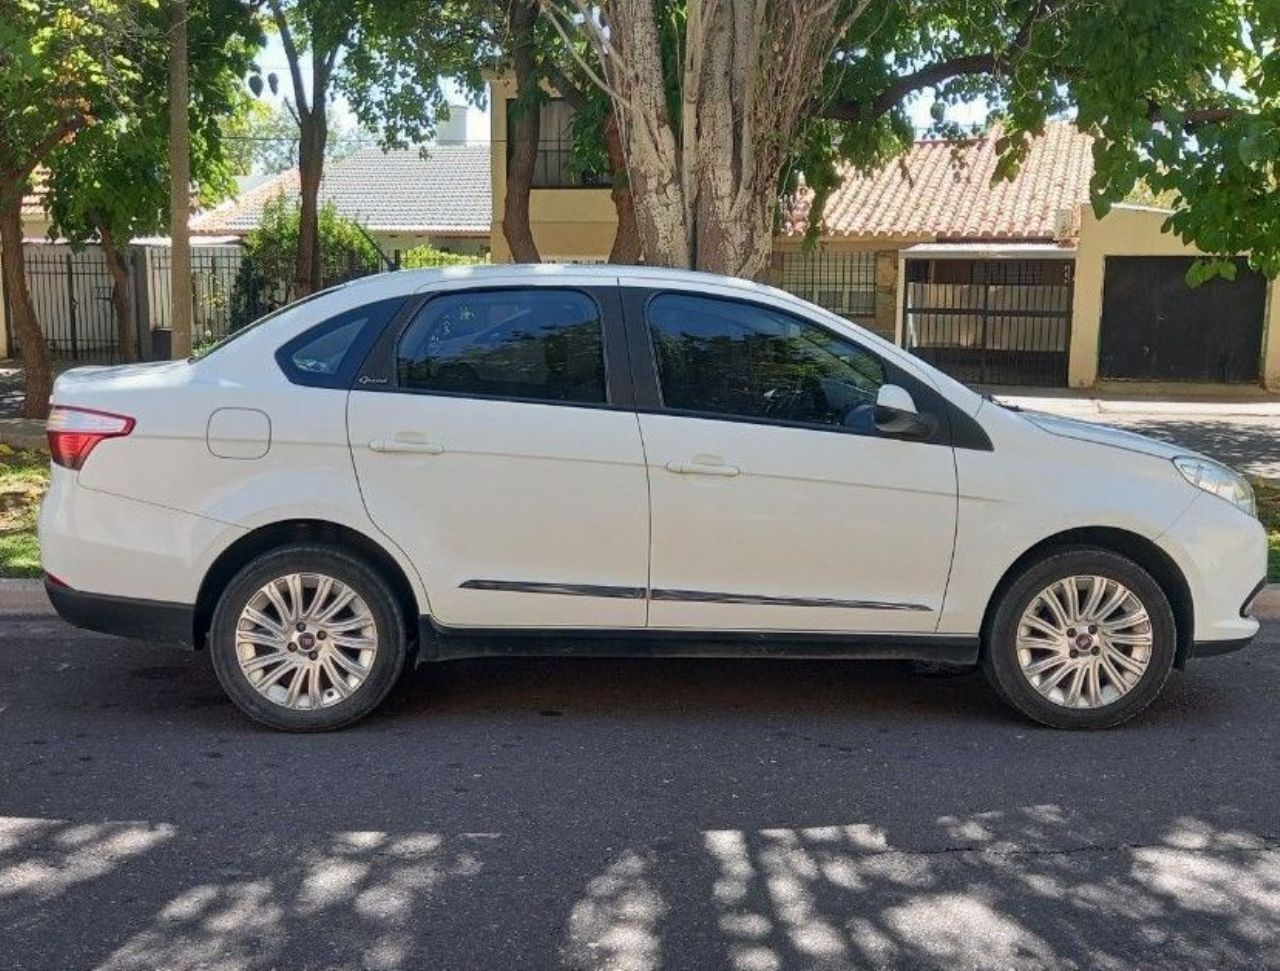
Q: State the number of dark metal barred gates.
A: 2